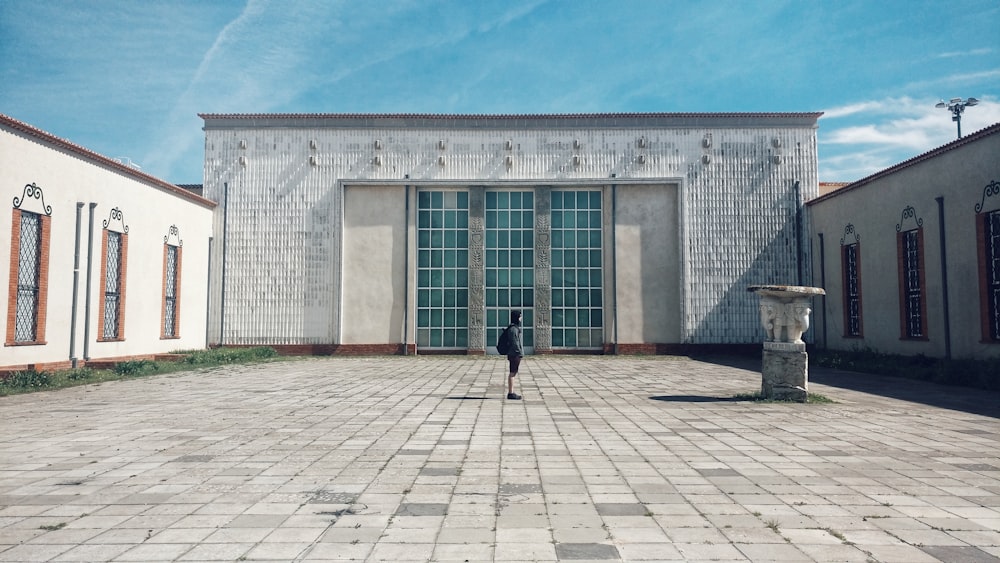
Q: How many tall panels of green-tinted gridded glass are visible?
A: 3